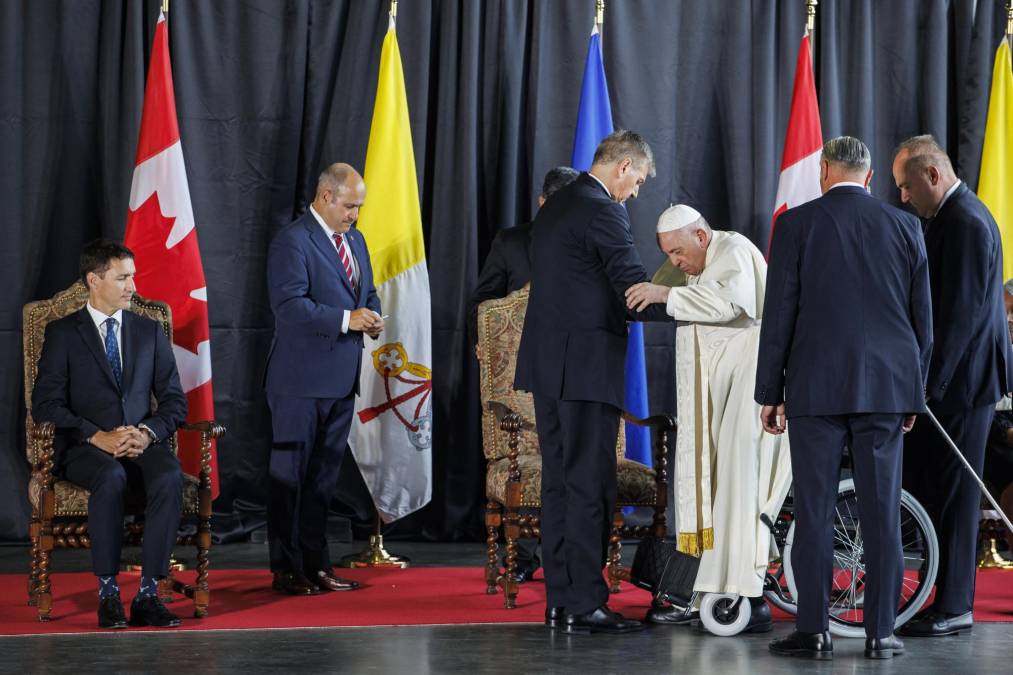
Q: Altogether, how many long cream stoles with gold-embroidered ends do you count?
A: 1